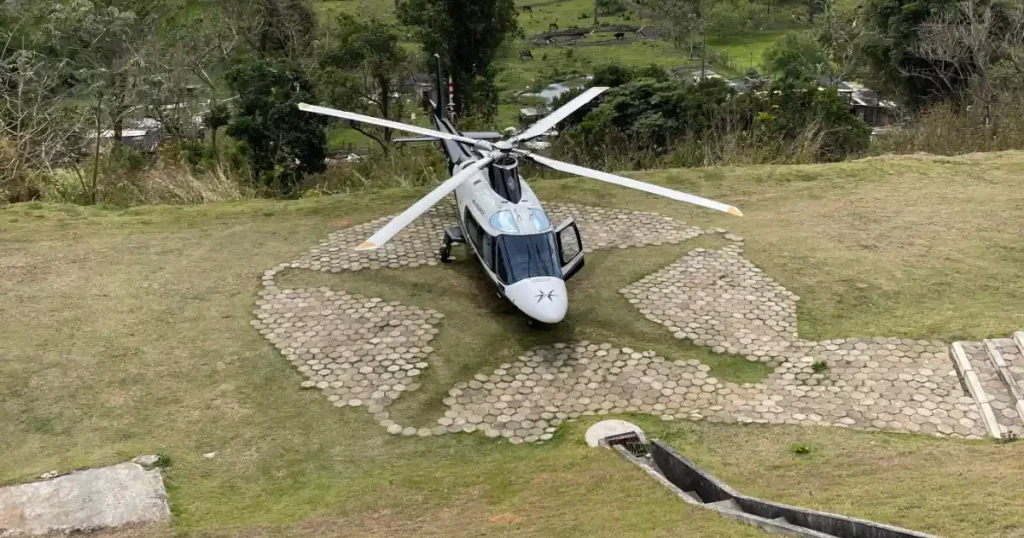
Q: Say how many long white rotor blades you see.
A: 4